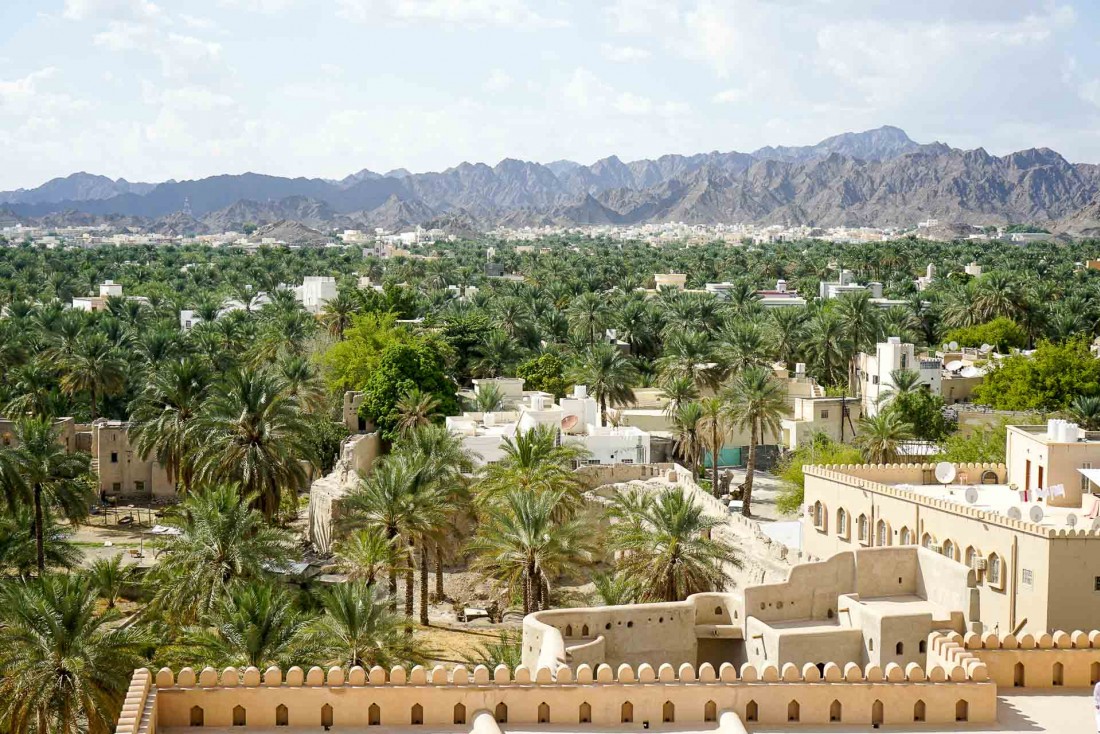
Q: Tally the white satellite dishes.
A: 11